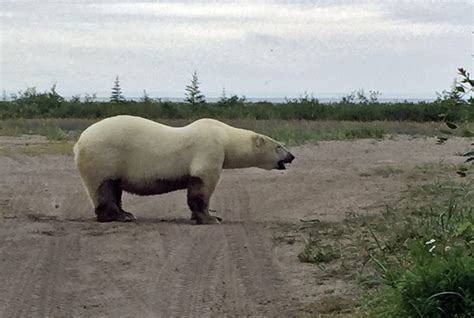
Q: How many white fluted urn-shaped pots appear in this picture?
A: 0